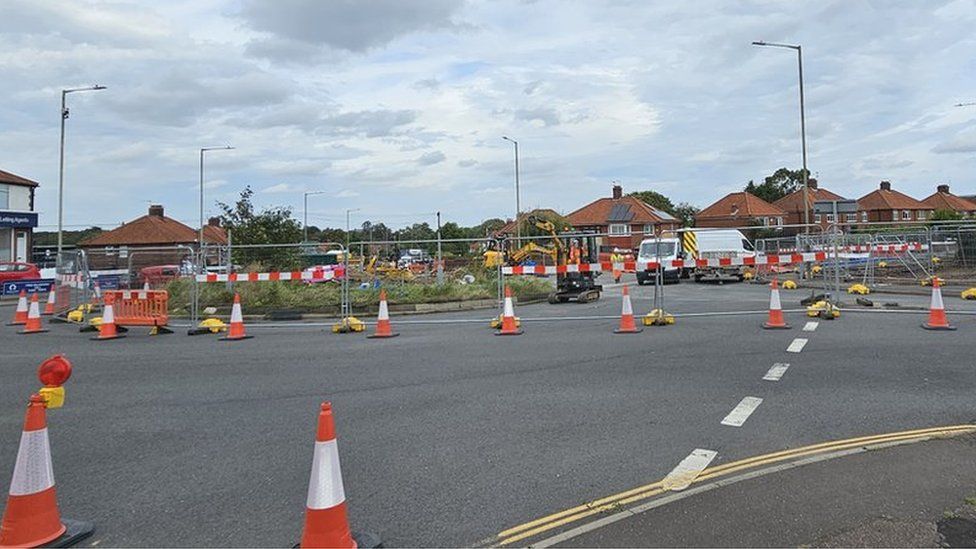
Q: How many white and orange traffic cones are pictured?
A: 14